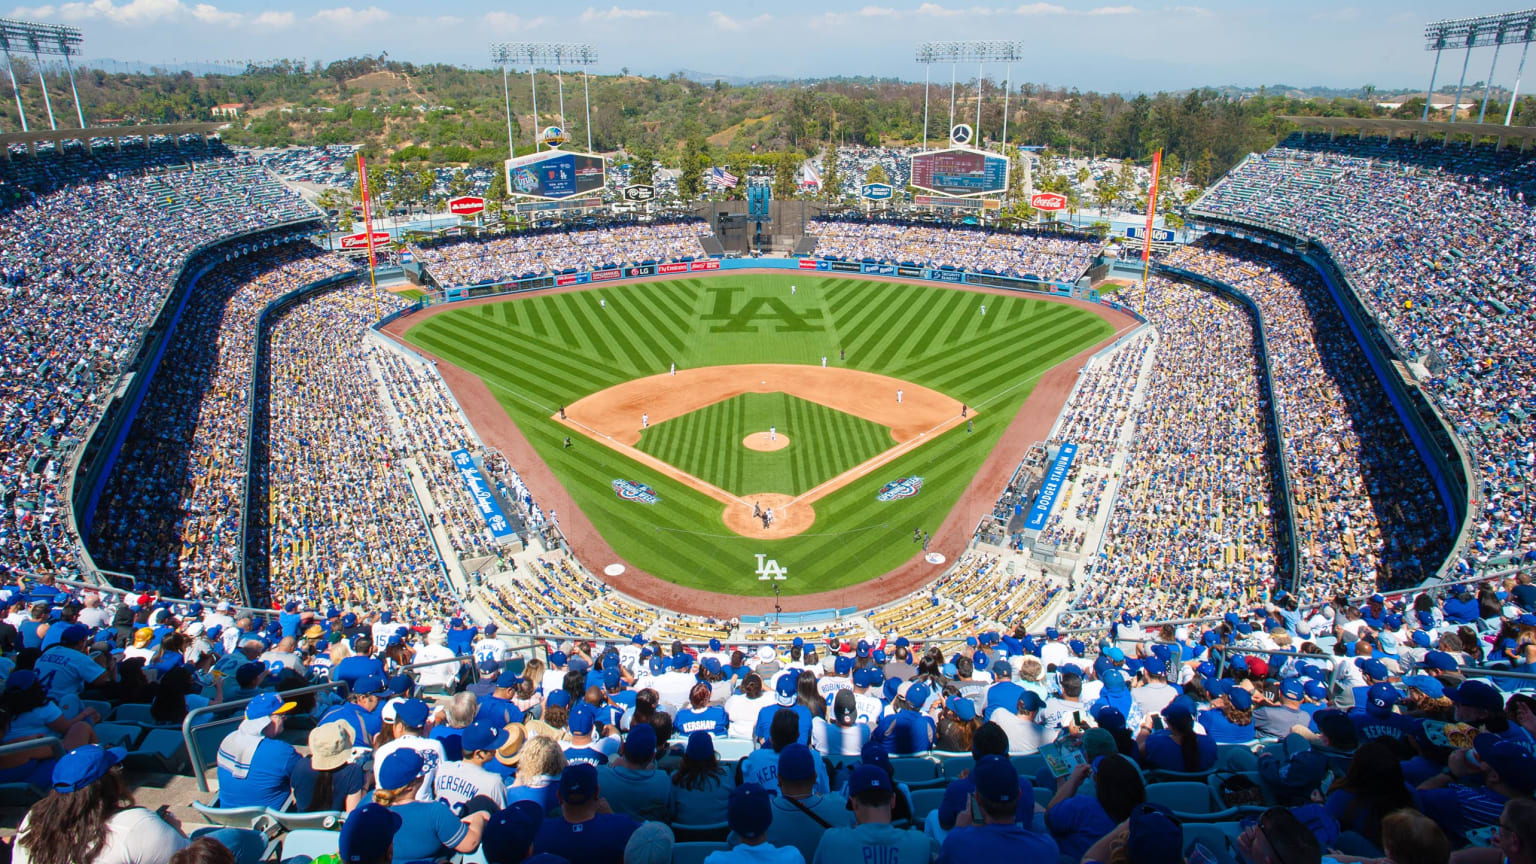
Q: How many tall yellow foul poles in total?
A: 2